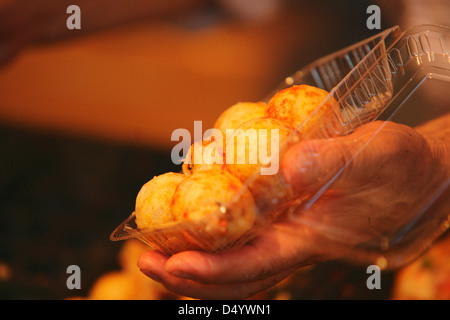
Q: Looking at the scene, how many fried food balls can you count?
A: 6